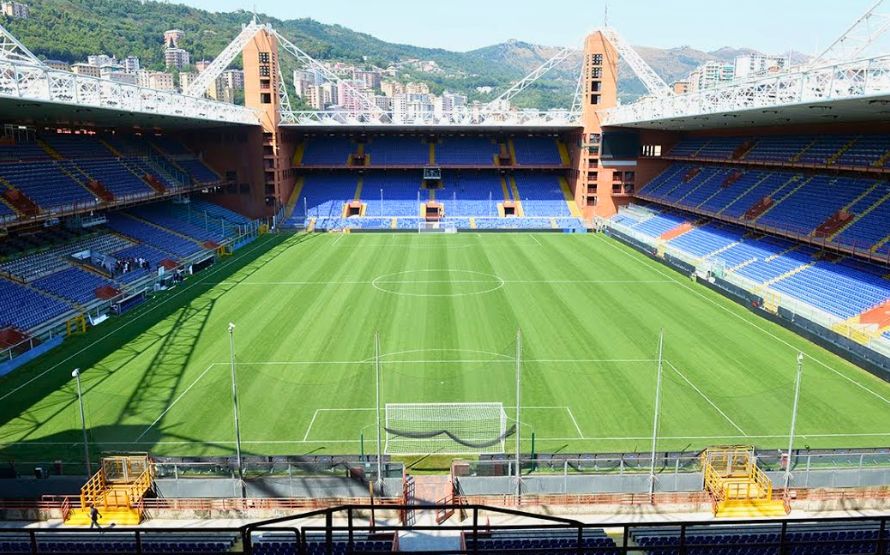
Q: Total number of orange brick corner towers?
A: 2